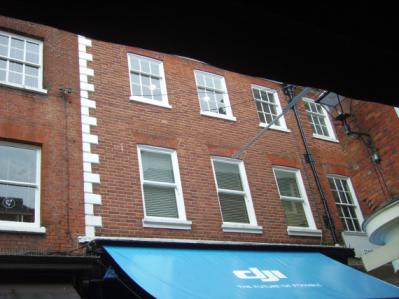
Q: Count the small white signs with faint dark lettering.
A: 1